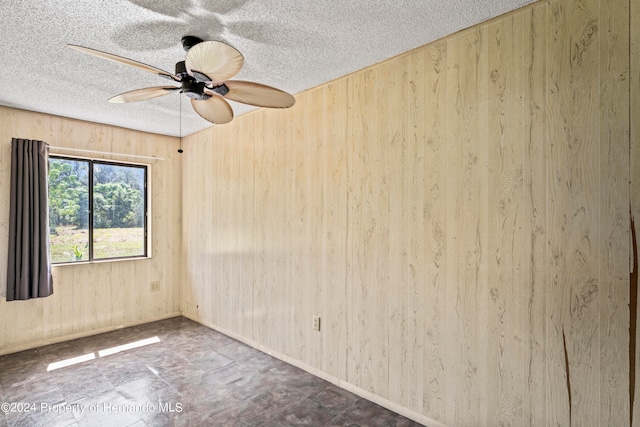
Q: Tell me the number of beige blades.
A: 5